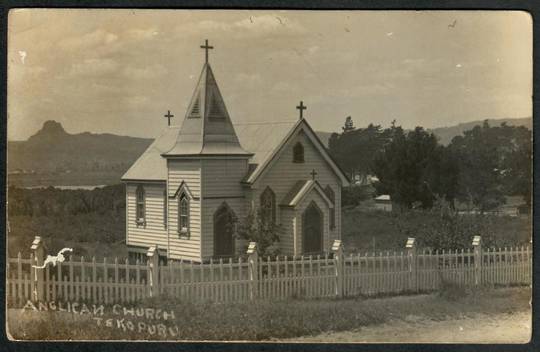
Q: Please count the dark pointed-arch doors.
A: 2